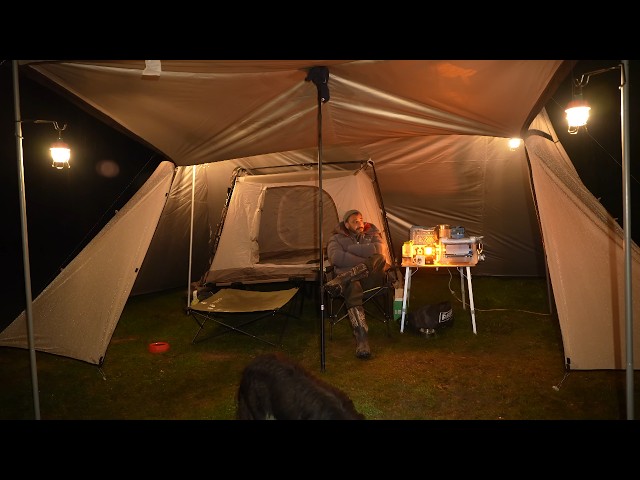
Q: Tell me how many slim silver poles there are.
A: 3